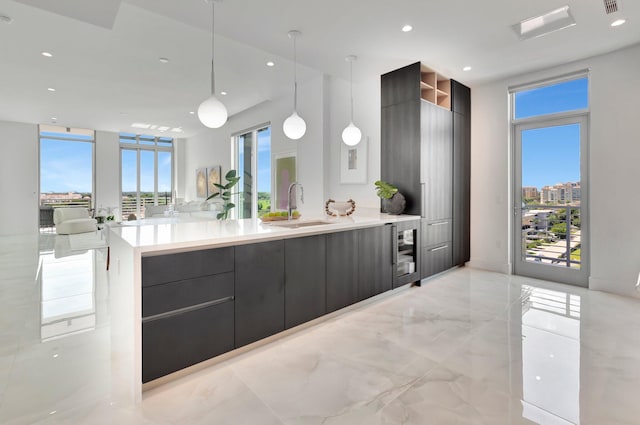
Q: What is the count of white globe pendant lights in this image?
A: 3